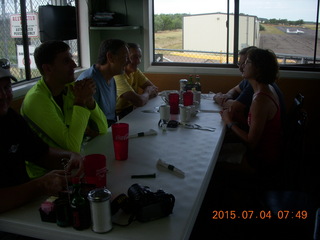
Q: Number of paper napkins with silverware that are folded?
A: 2